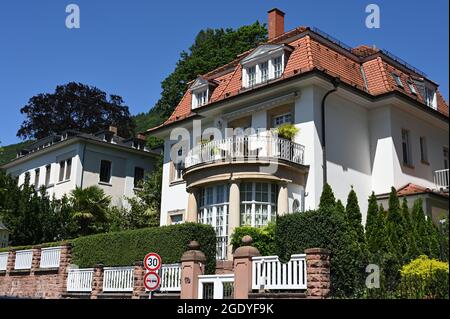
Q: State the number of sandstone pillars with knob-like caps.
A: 2